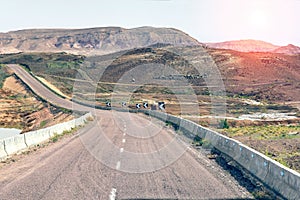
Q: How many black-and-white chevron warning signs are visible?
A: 5